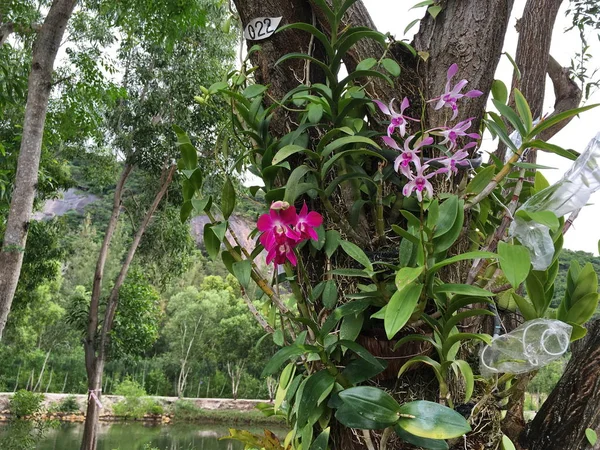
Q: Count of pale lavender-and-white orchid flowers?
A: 6